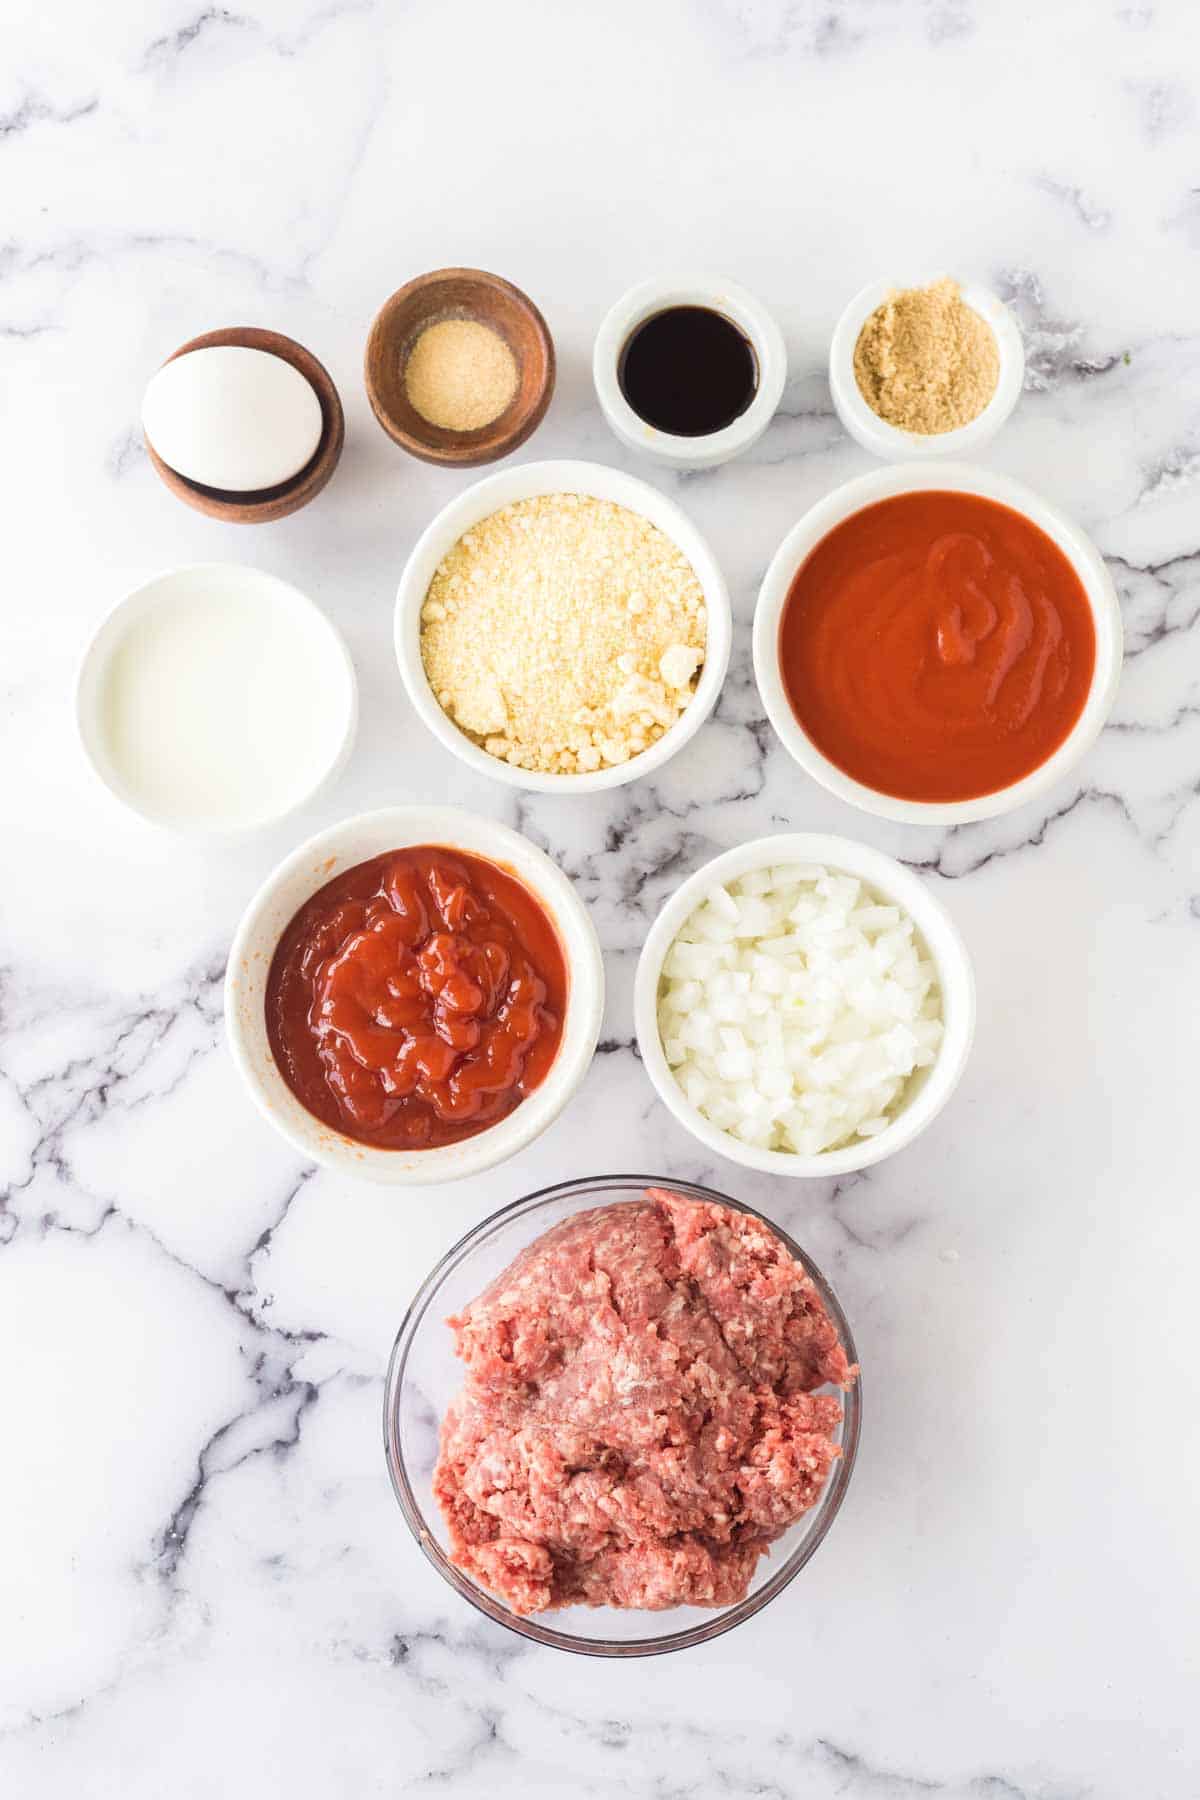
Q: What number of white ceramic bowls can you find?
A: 7